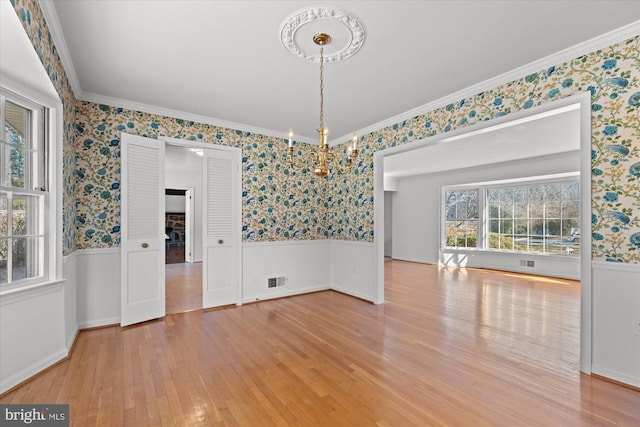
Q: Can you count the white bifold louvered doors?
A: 2